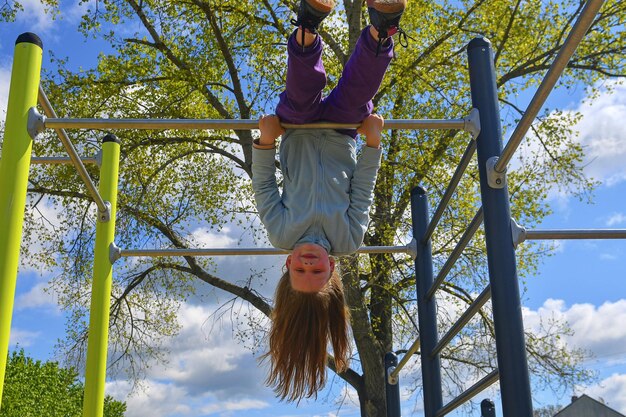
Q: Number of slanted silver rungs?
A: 7